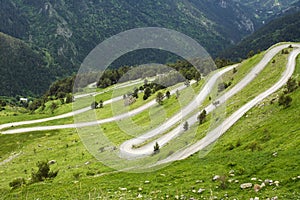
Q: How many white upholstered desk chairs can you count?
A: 0